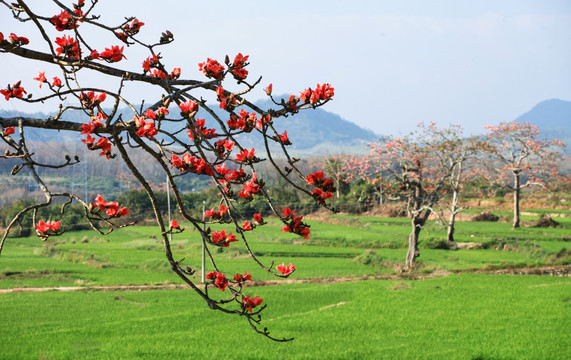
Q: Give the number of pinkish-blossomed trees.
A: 3